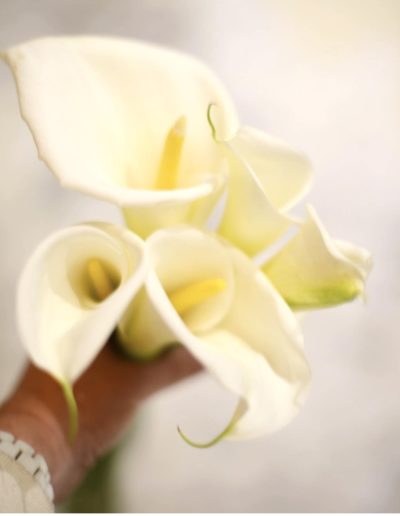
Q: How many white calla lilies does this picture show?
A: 5